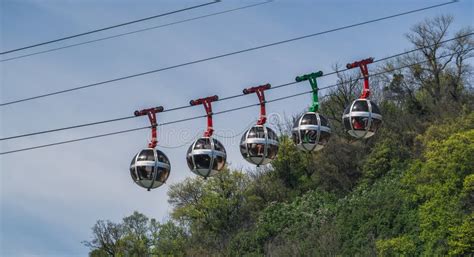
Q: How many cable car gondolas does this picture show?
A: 5